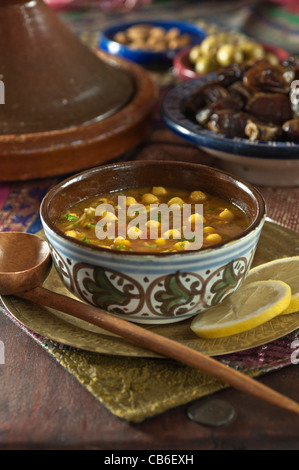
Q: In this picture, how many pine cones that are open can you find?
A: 0